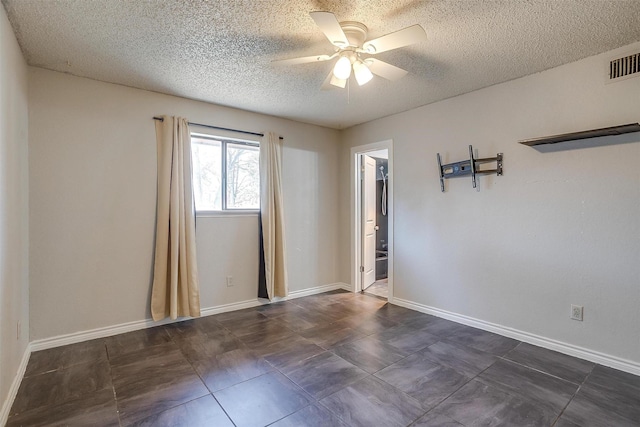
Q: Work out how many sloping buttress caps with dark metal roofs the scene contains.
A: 0